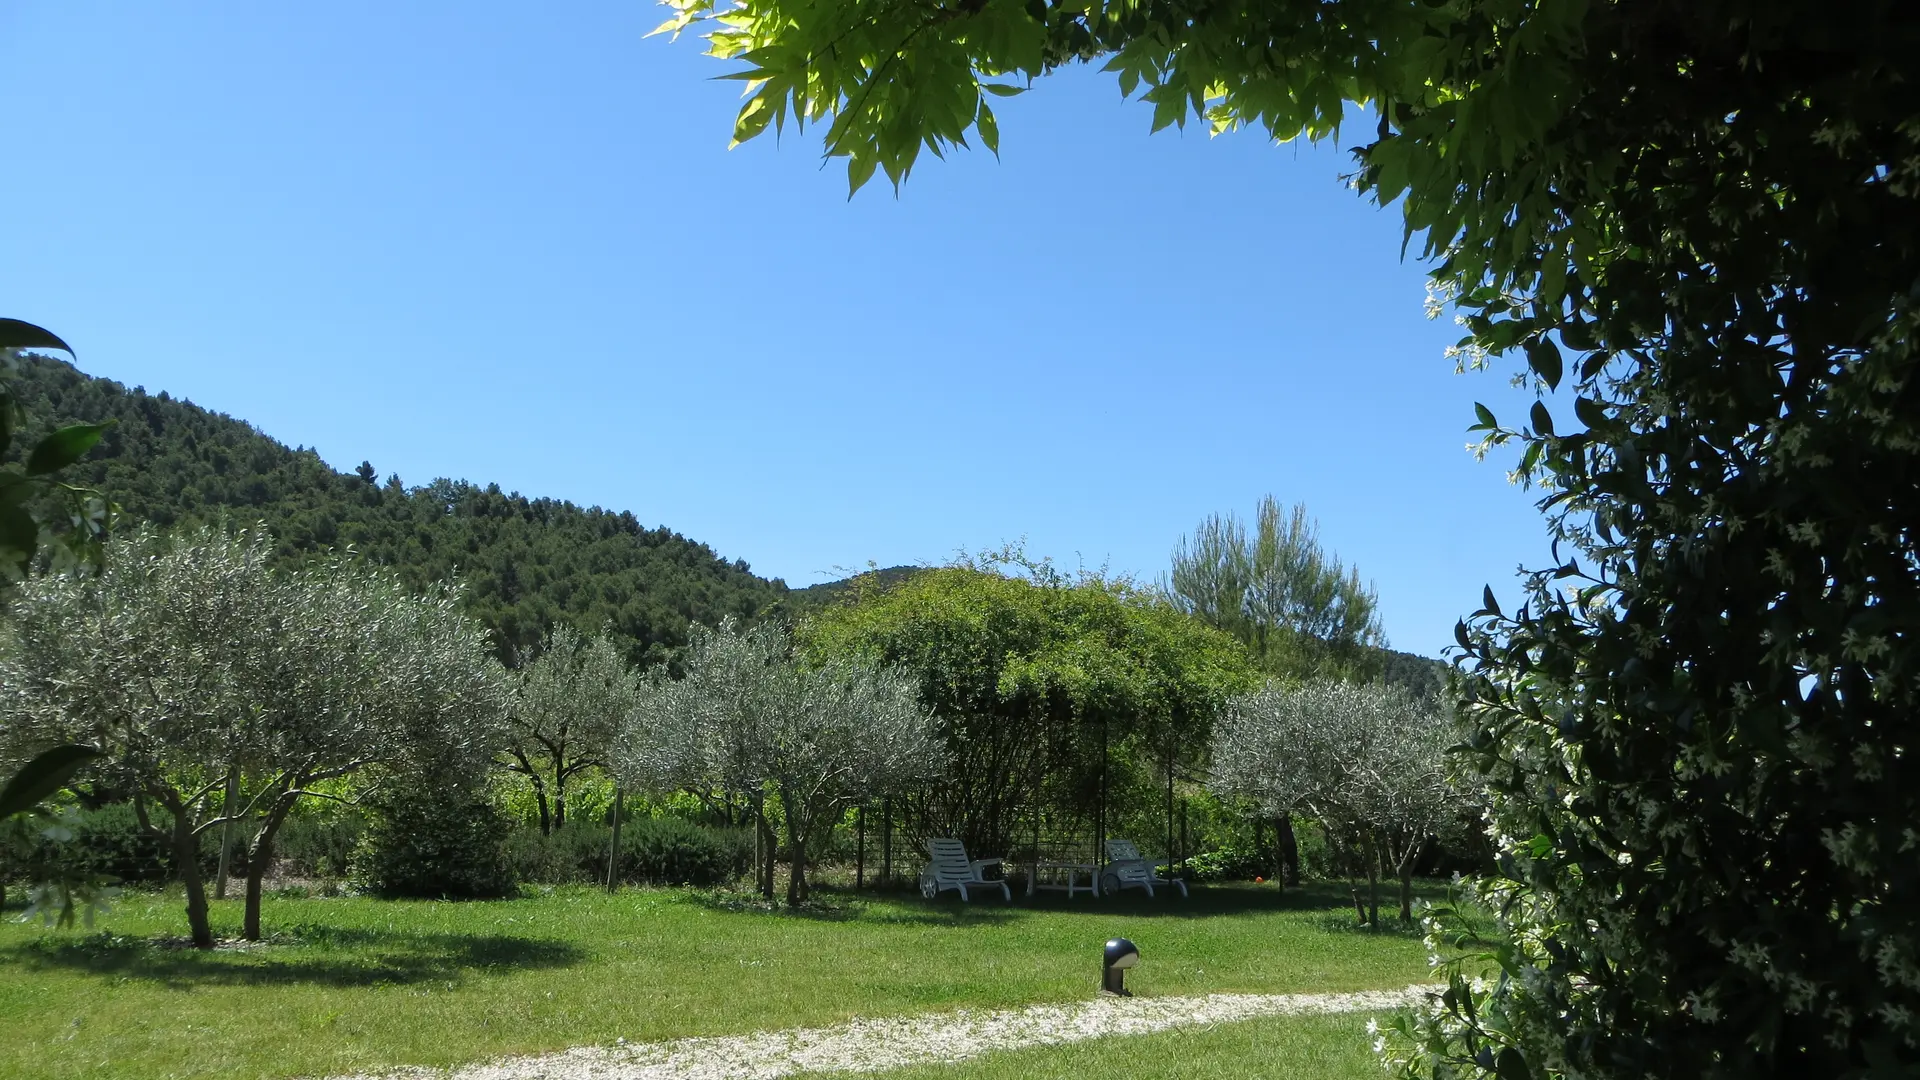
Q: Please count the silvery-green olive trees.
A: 4